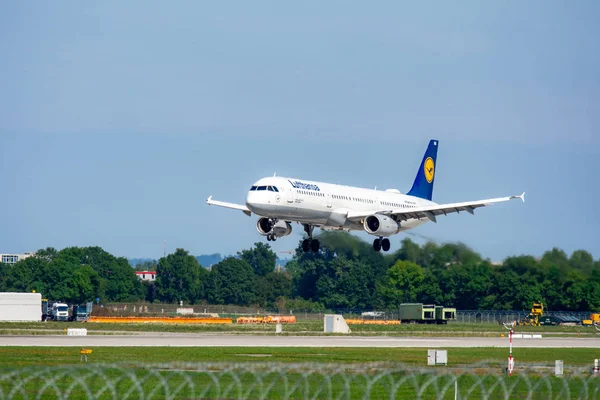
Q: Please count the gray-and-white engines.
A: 2